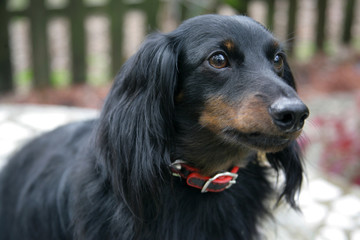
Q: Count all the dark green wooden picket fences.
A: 1